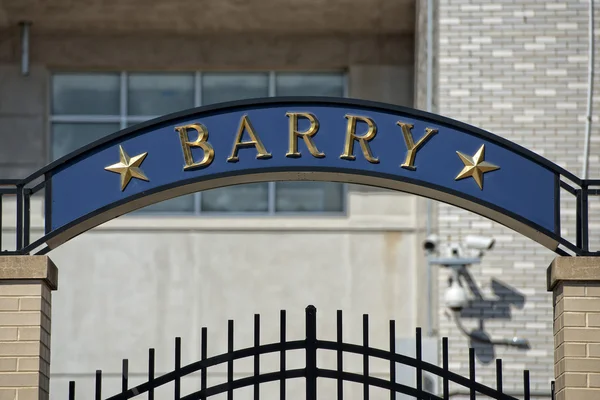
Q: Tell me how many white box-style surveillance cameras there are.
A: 2